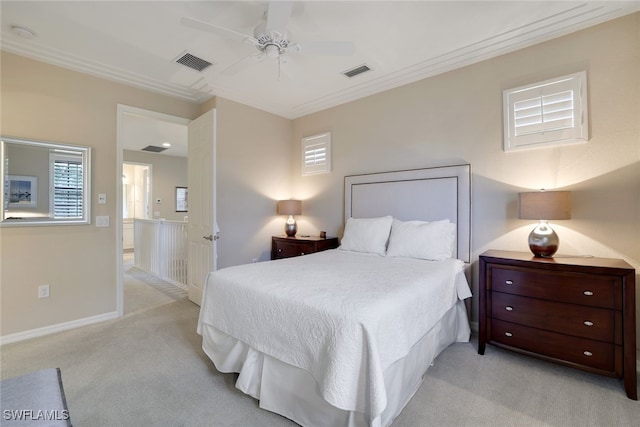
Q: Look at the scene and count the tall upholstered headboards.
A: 1